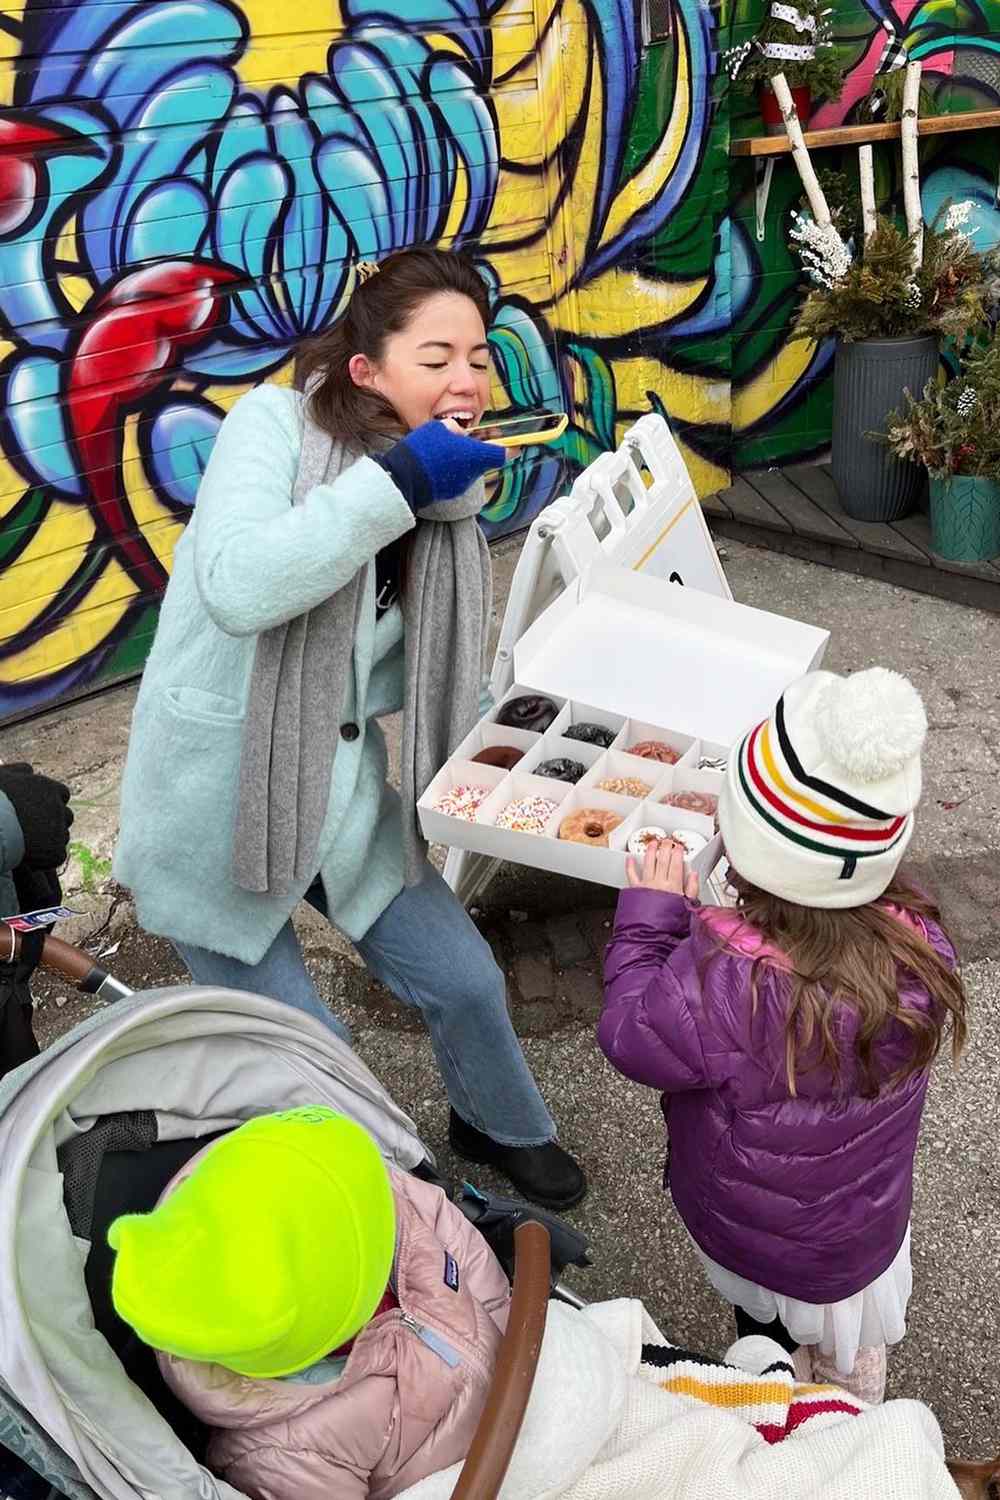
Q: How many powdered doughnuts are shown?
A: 1